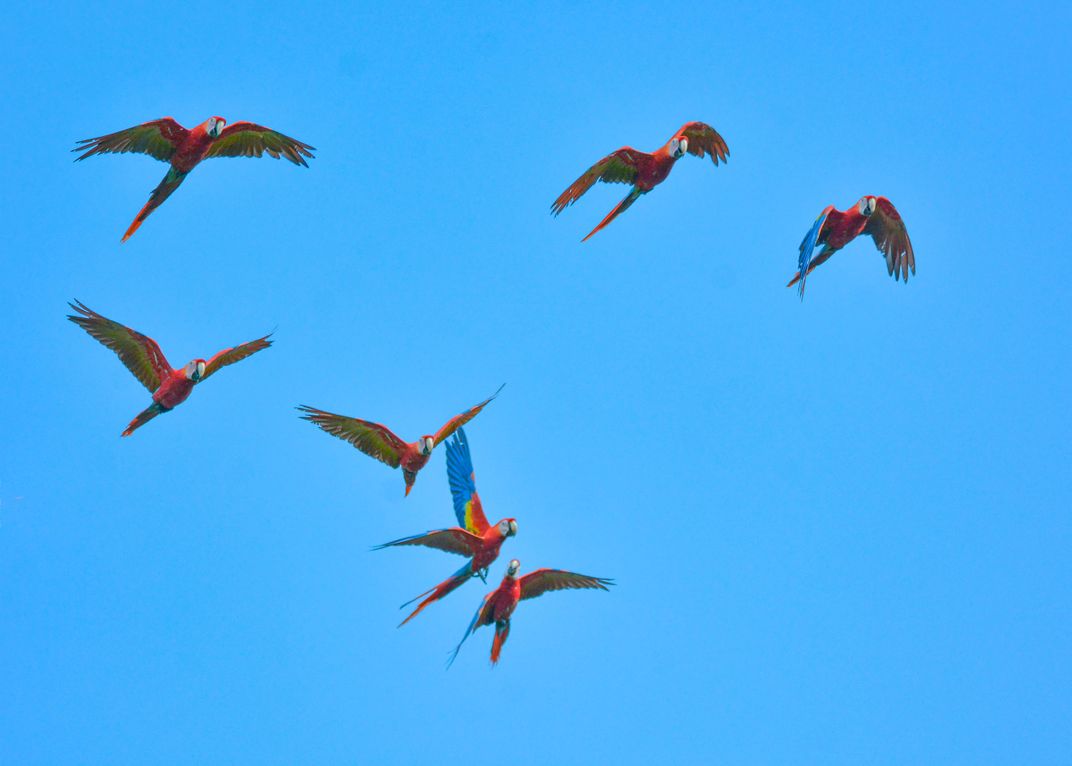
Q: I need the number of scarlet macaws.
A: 7